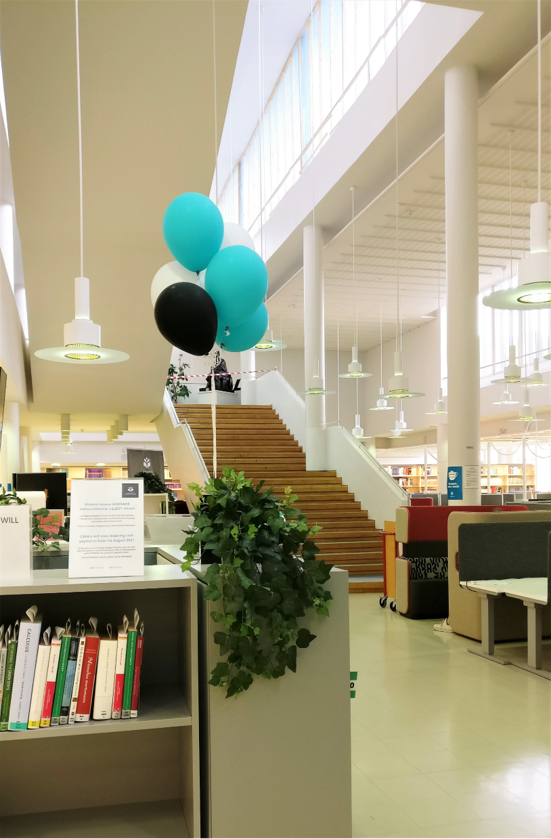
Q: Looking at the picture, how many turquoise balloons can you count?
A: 3